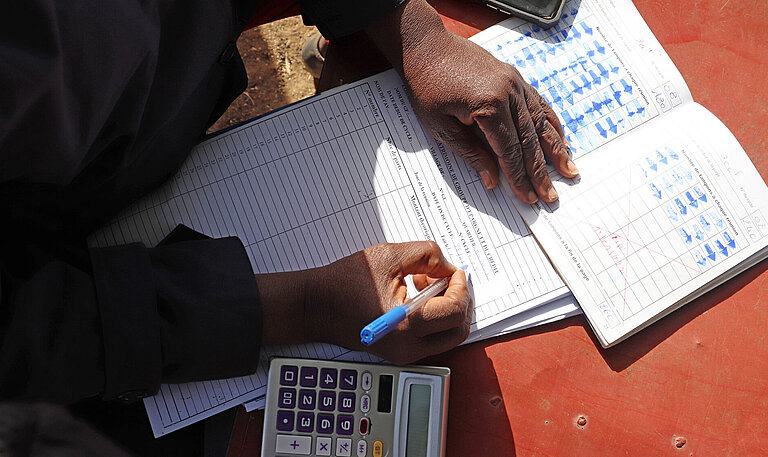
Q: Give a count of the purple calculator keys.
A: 12